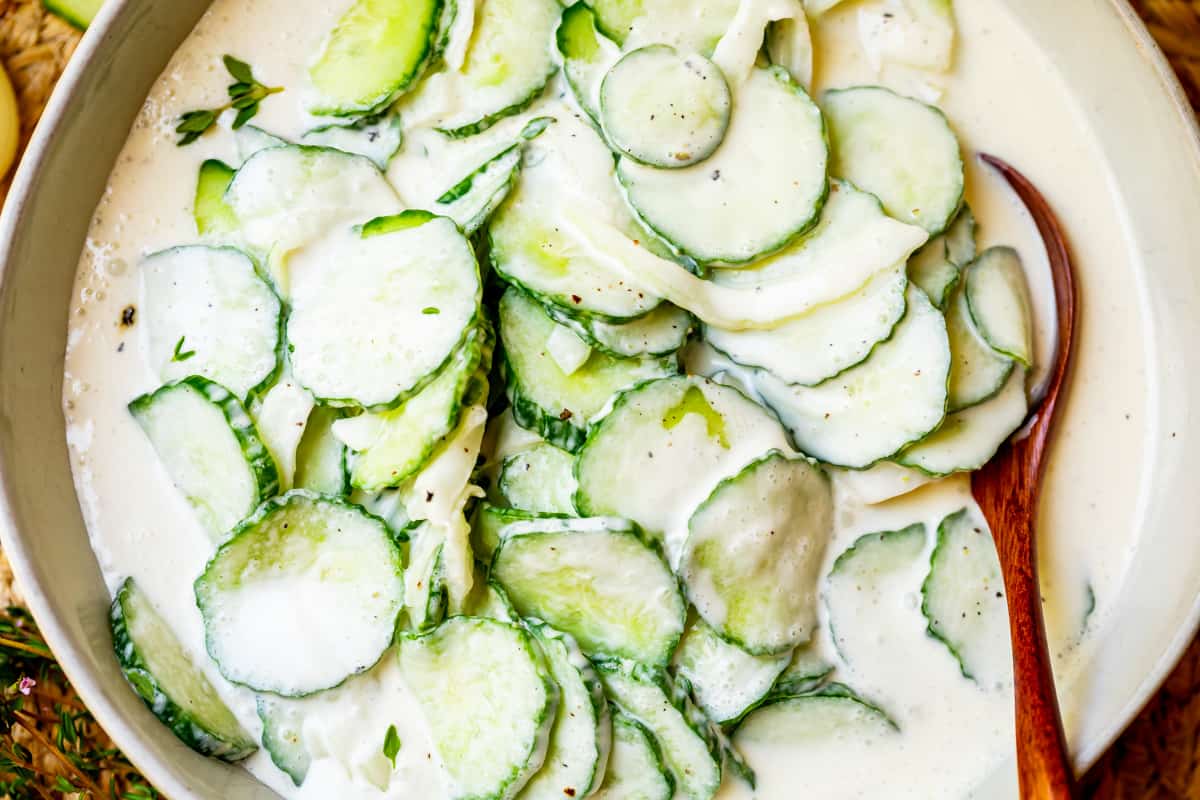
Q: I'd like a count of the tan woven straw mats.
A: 1